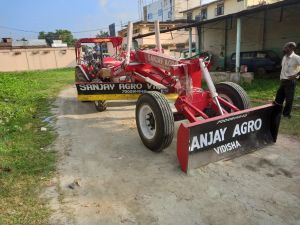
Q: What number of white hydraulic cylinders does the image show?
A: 4